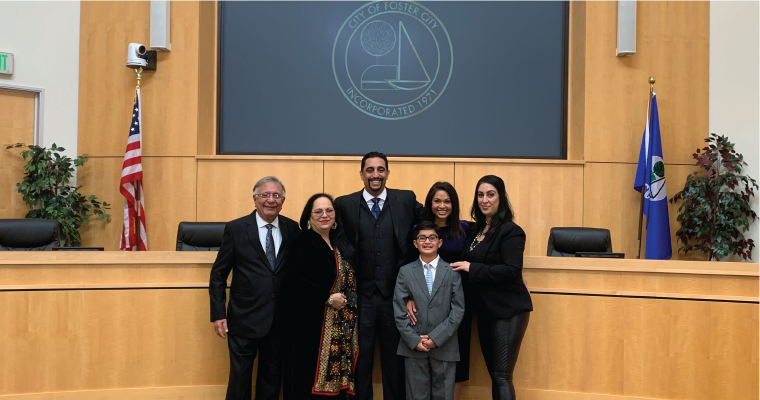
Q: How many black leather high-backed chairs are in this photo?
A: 3